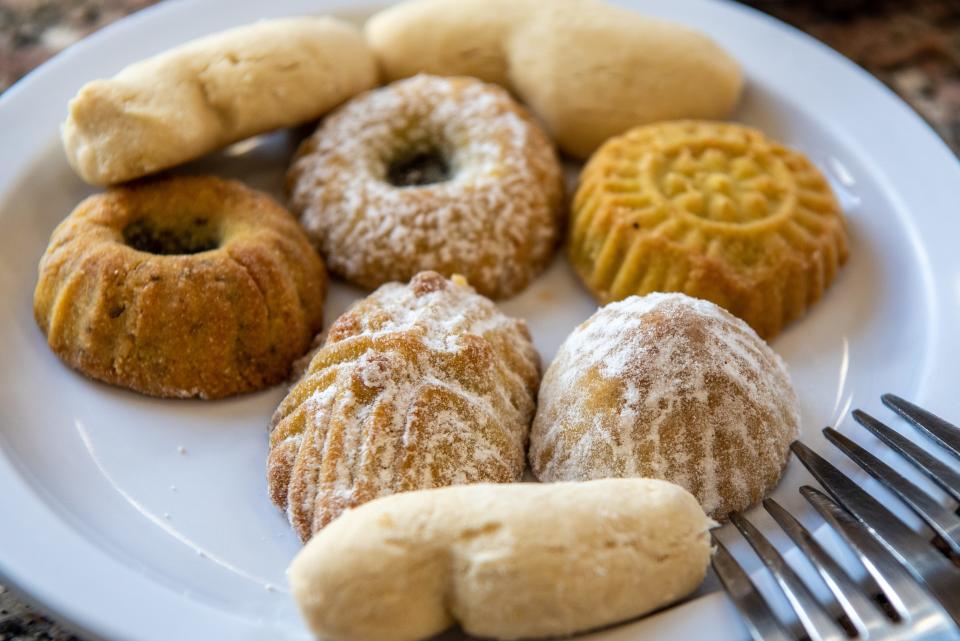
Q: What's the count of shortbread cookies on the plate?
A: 3